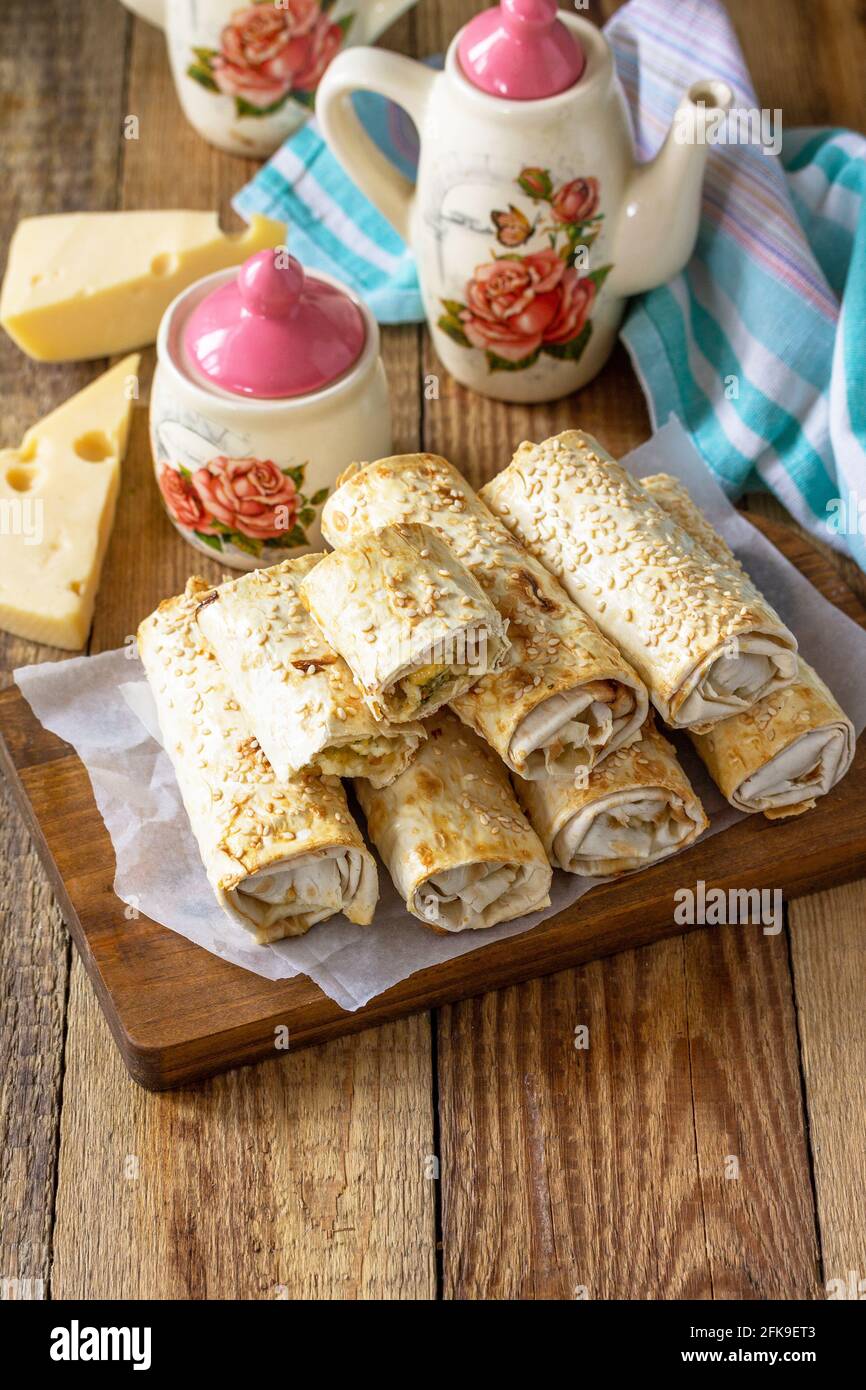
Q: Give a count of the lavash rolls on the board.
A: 8